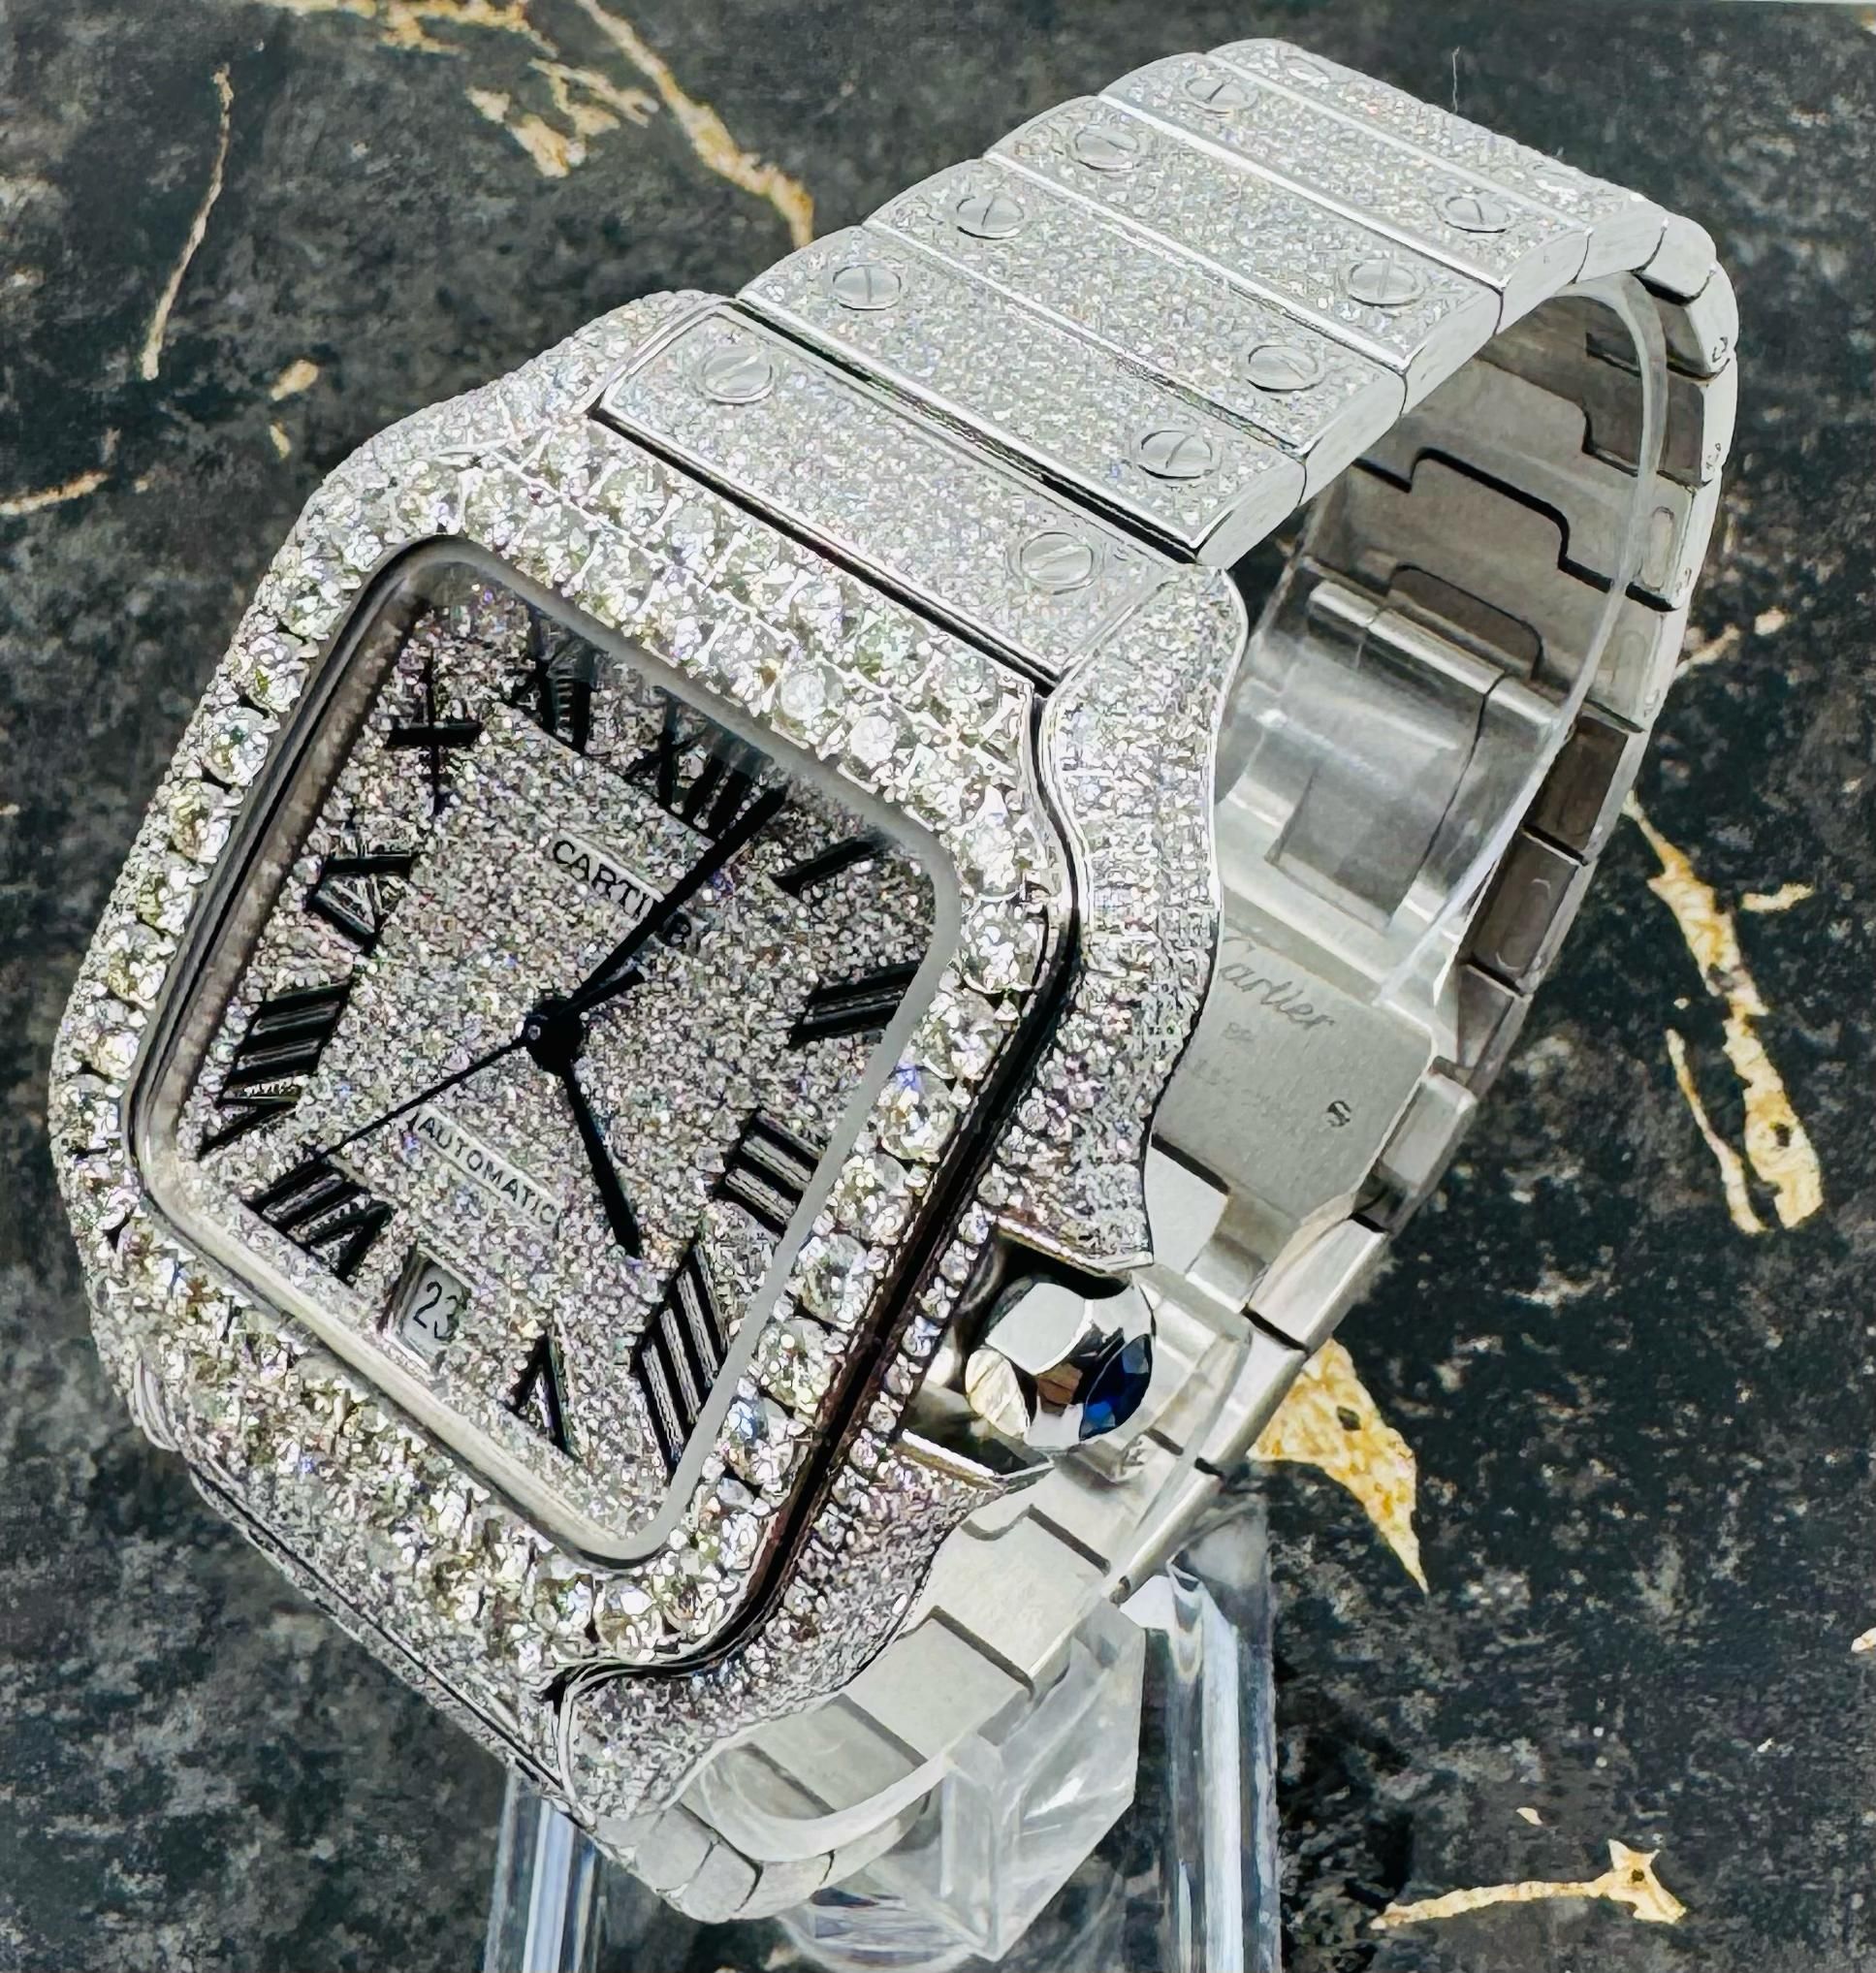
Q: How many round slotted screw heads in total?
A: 10